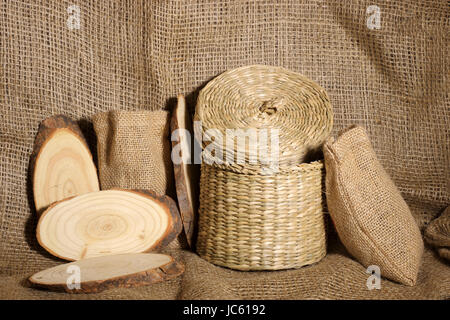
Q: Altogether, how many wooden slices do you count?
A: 4